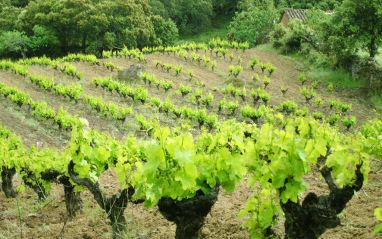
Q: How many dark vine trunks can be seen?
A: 6